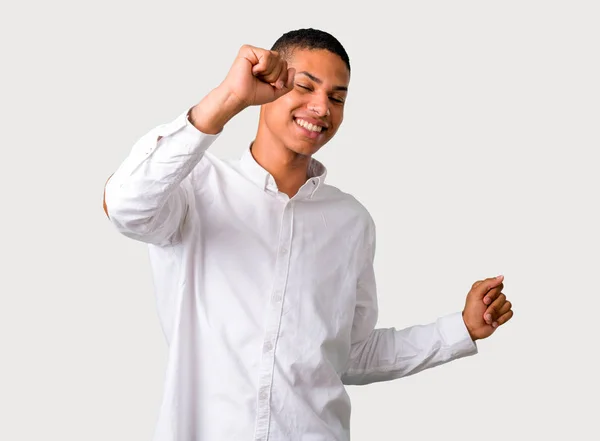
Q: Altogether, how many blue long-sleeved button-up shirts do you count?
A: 0